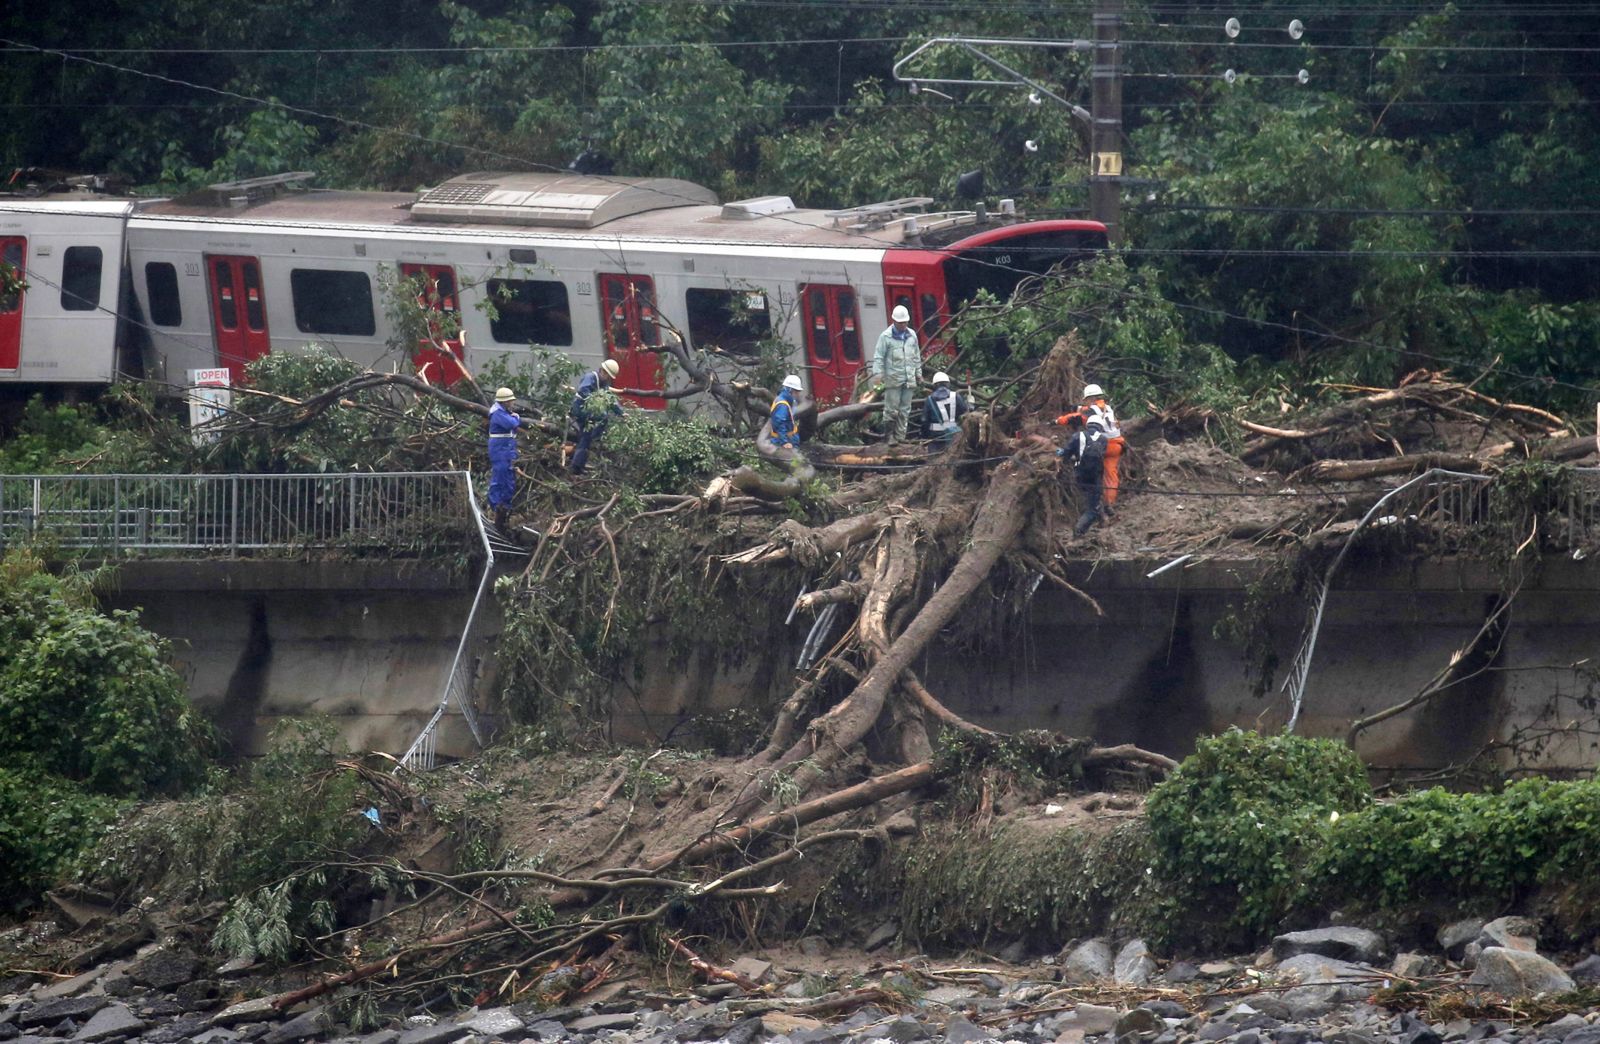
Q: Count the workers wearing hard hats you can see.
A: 7